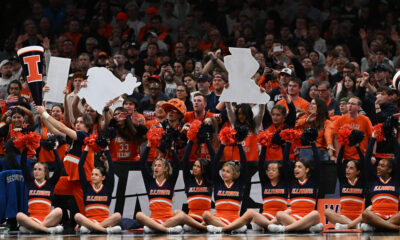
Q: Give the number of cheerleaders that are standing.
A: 1